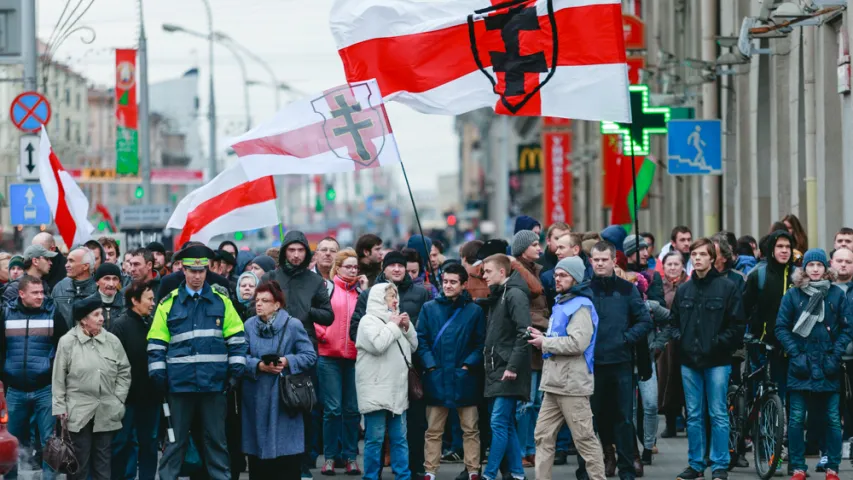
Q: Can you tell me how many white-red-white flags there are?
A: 4